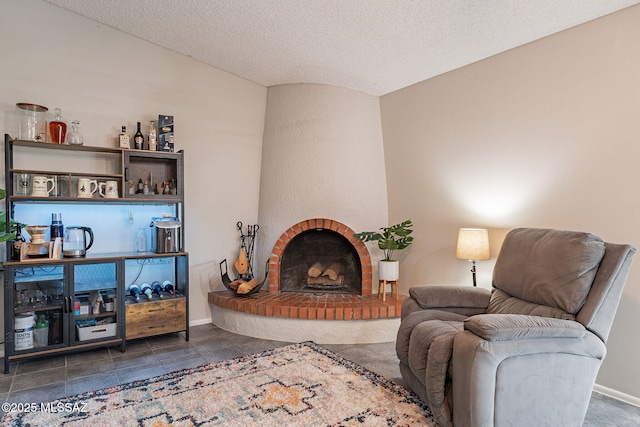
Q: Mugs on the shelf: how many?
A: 3